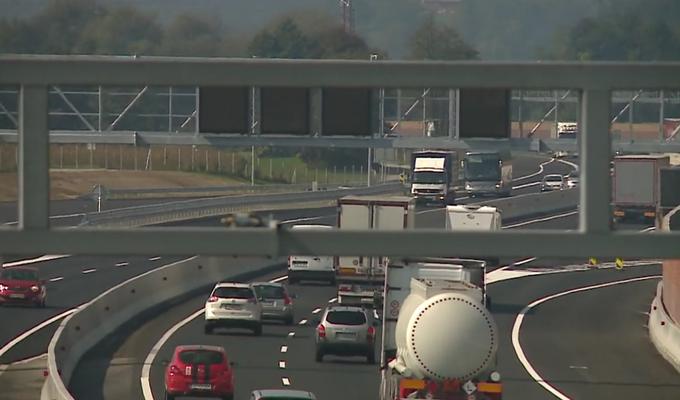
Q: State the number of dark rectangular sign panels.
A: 4